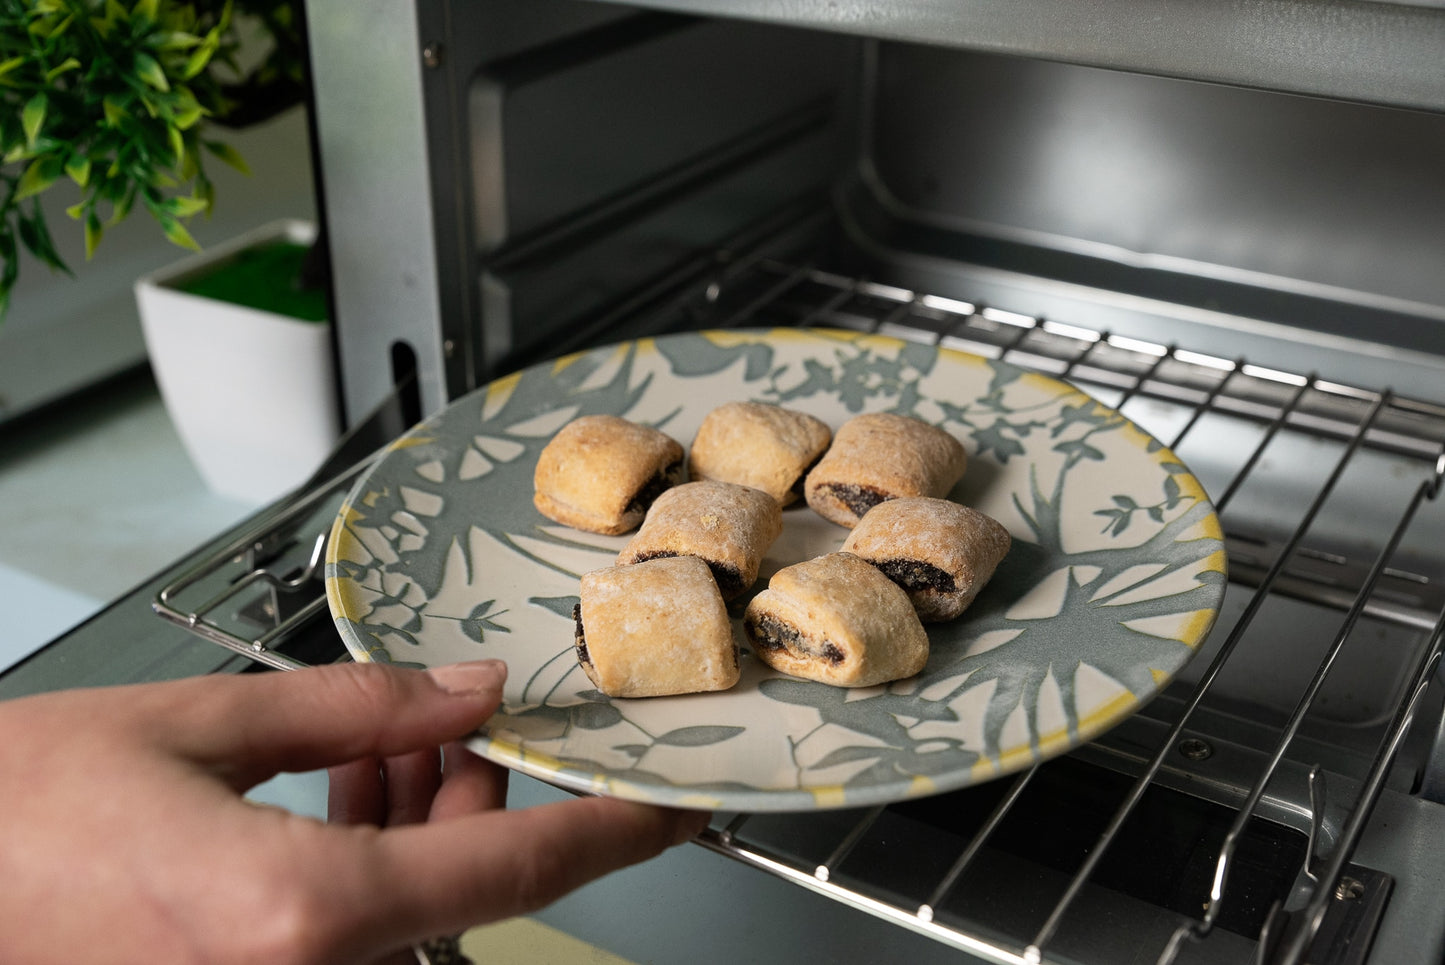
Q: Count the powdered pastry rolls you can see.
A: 7